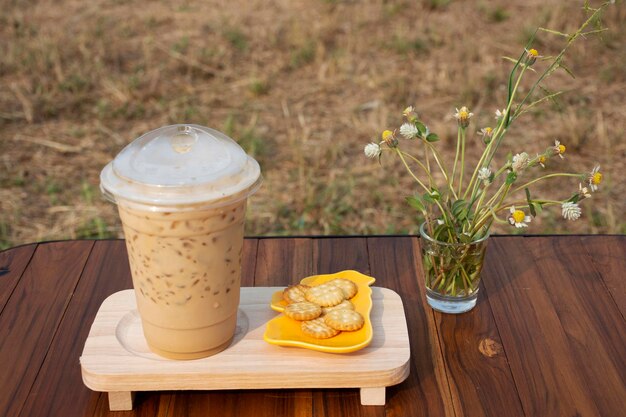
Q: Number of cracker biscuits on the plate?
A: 7